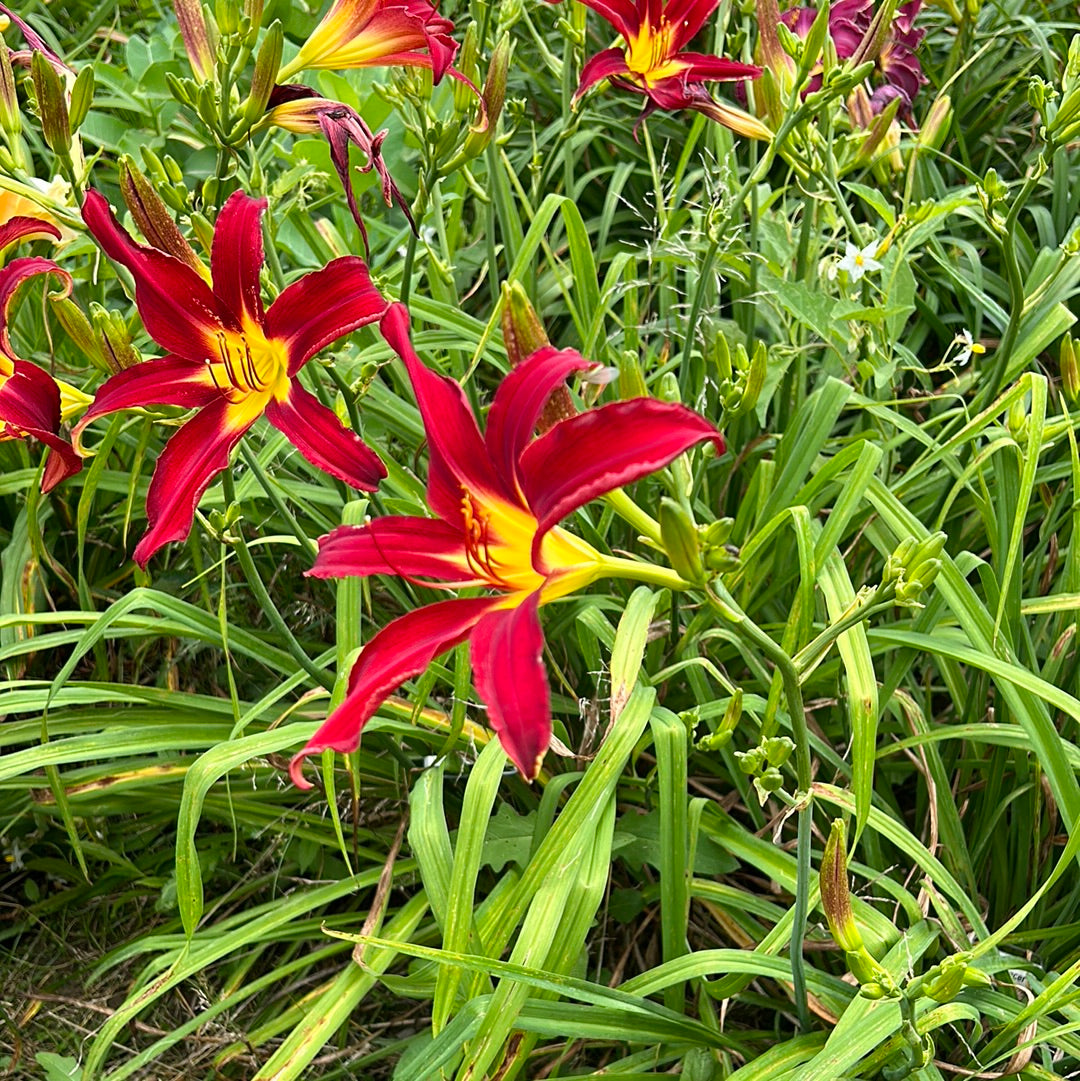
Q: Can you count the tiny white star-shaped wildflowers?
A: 2